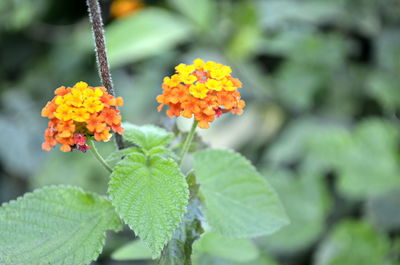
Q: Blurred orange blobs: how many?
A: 1